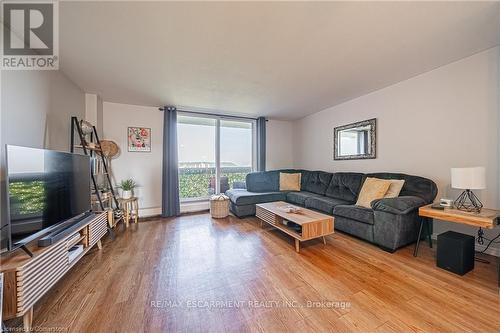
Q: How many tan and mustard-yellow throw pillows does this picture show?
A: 3